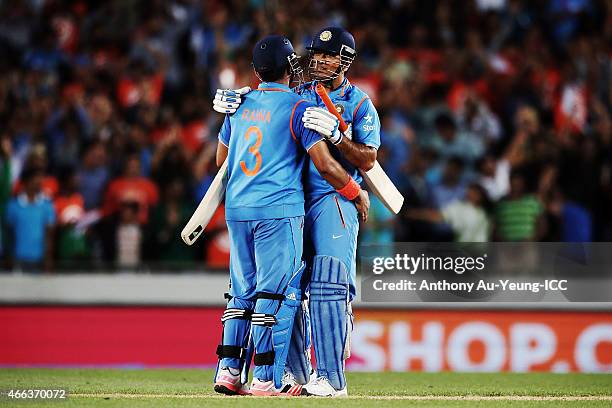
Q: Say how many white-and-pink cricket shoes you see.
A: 2